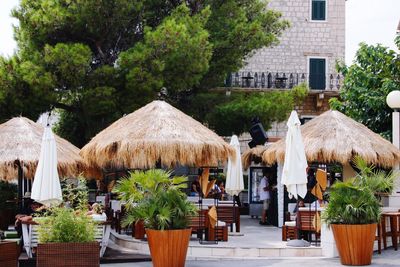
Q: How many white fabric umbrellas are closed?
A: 3